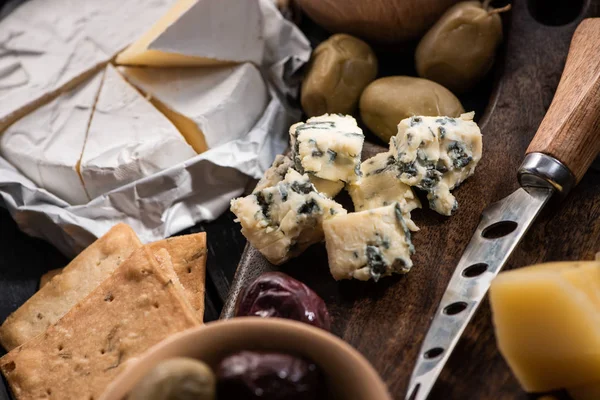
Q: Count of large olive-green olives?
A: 3